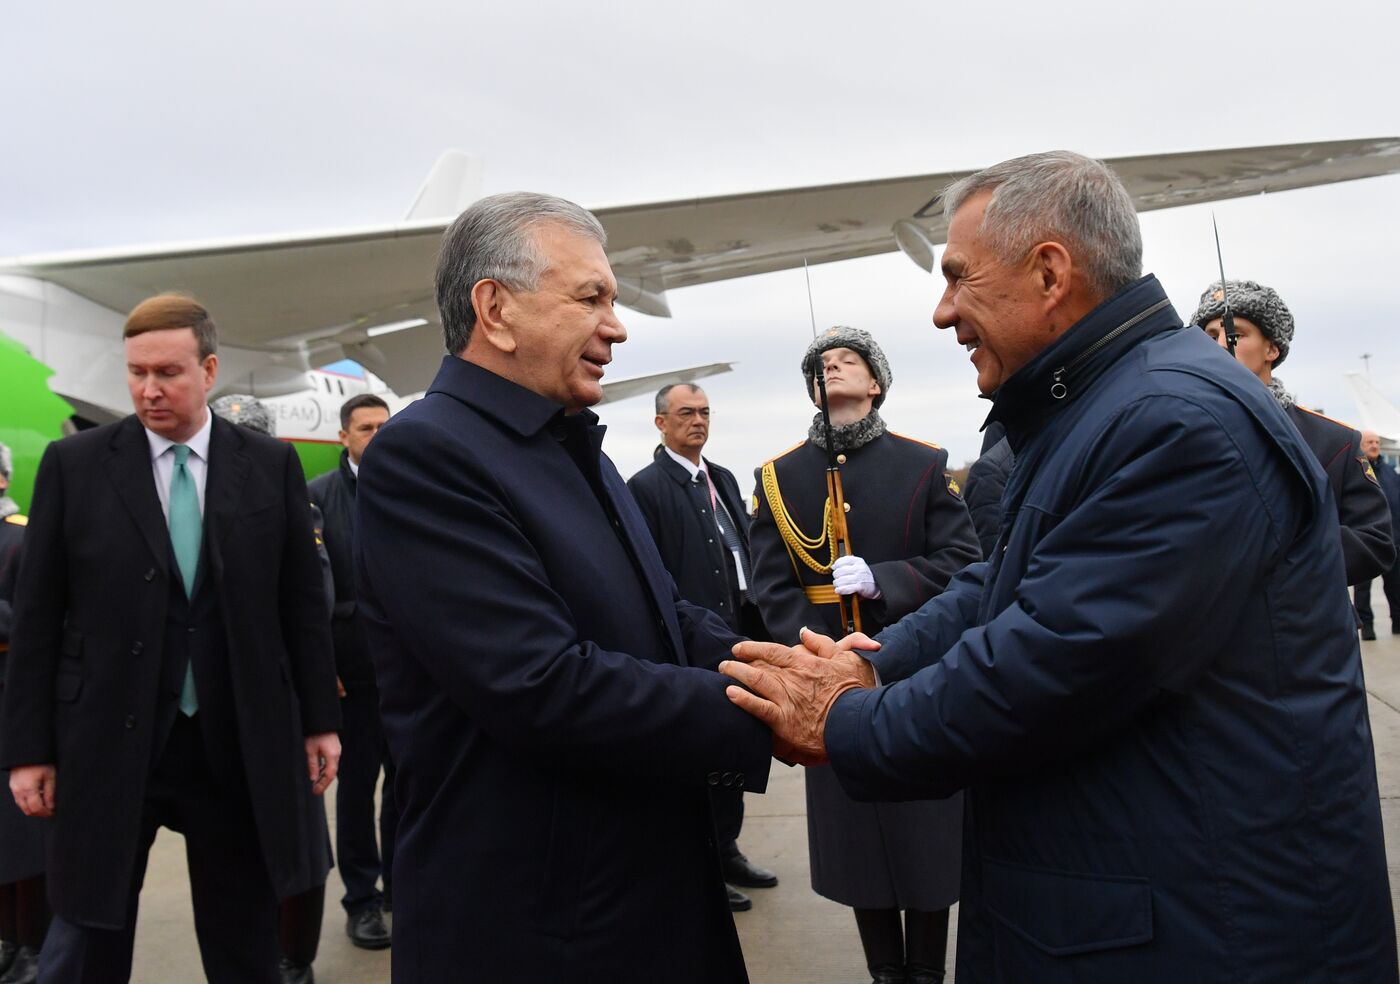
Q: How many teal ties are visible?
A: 1